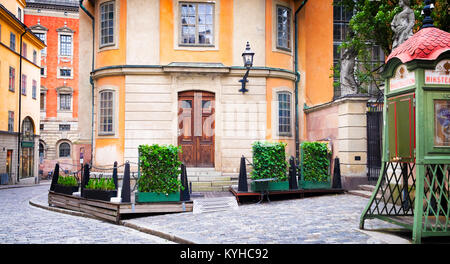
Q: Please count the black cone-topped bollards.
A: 8